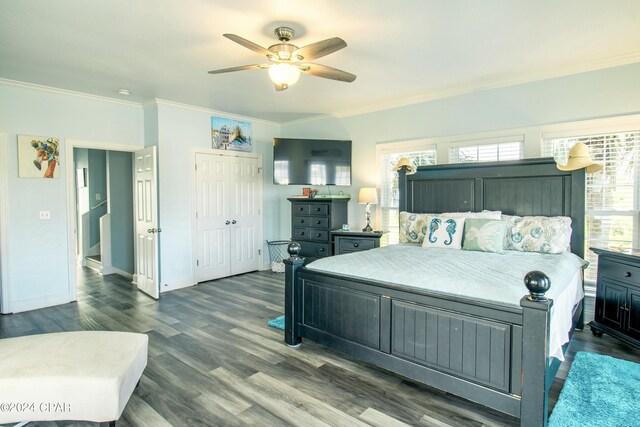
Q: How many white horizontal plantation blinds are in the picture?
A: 3